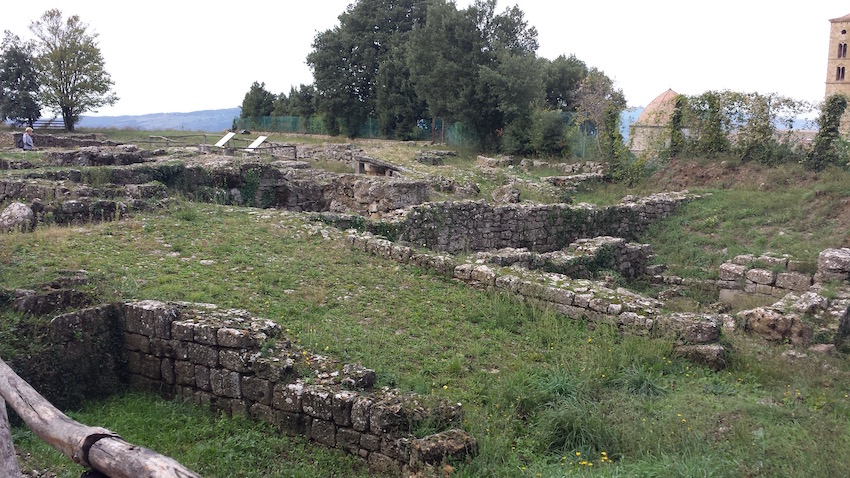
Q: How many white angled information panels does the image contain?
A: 2